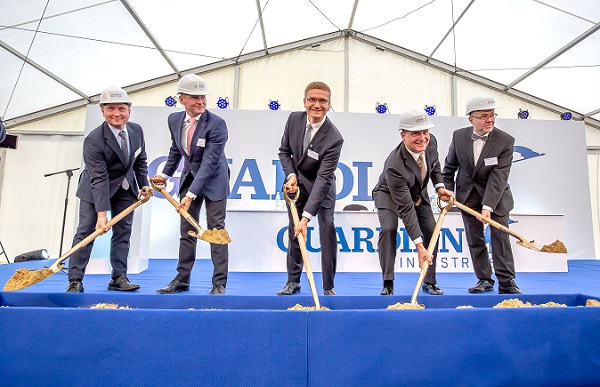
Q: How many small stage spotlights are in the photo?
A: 7